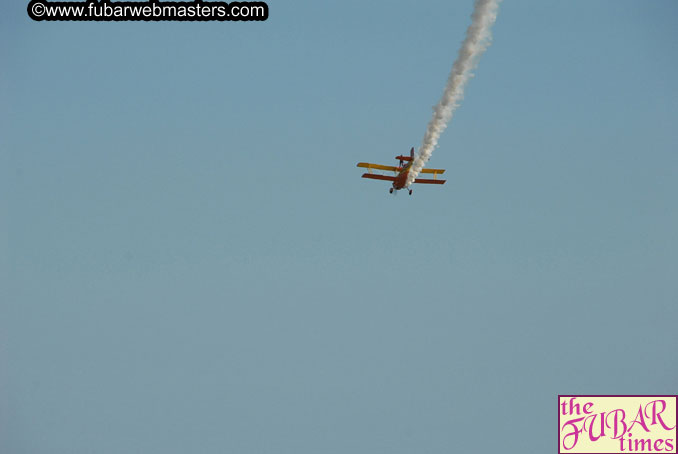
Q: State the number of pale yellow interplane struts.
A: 2